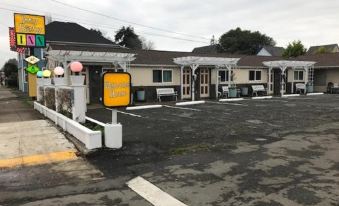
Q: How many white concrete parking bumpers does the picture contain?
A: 6